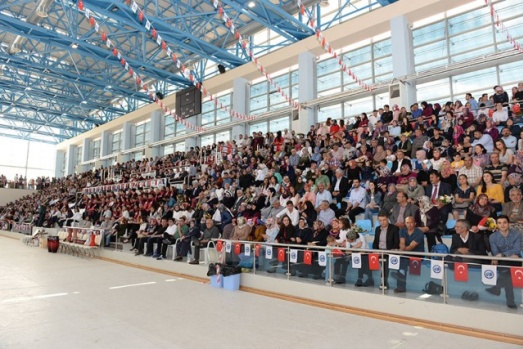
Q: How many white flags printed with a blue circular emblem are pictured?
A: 9